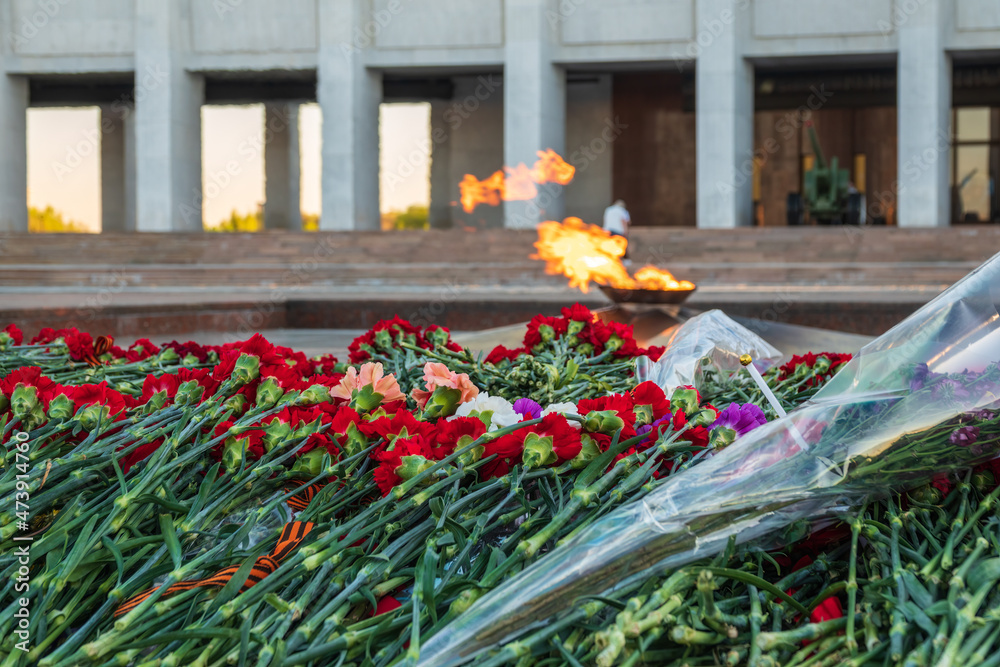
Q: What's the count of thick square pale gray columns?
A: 6